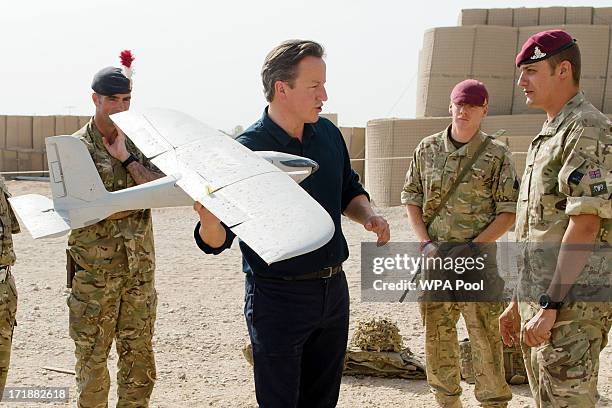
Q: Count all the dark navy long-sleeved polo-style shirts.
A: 1